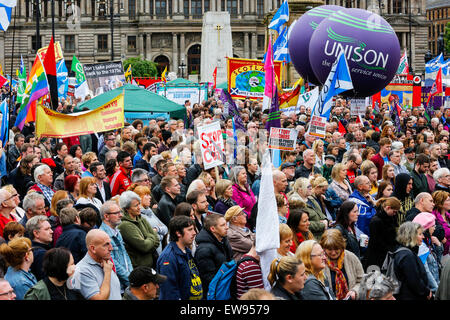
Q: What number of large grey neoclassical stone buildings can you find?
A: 1